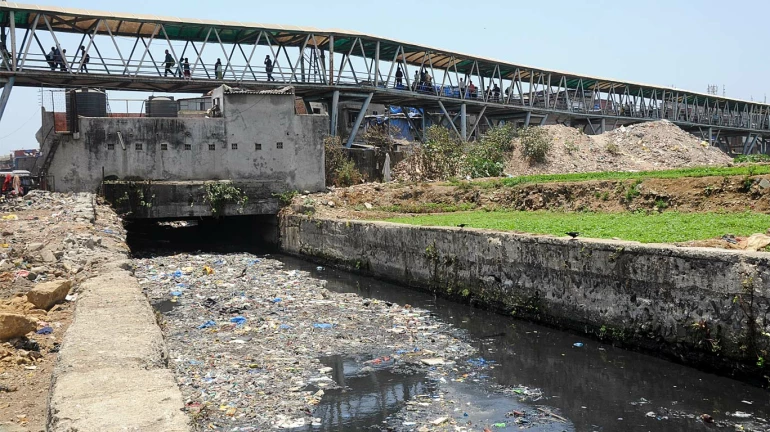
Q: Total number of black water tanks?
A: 2